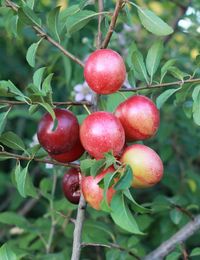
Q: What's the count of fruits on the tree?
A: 8